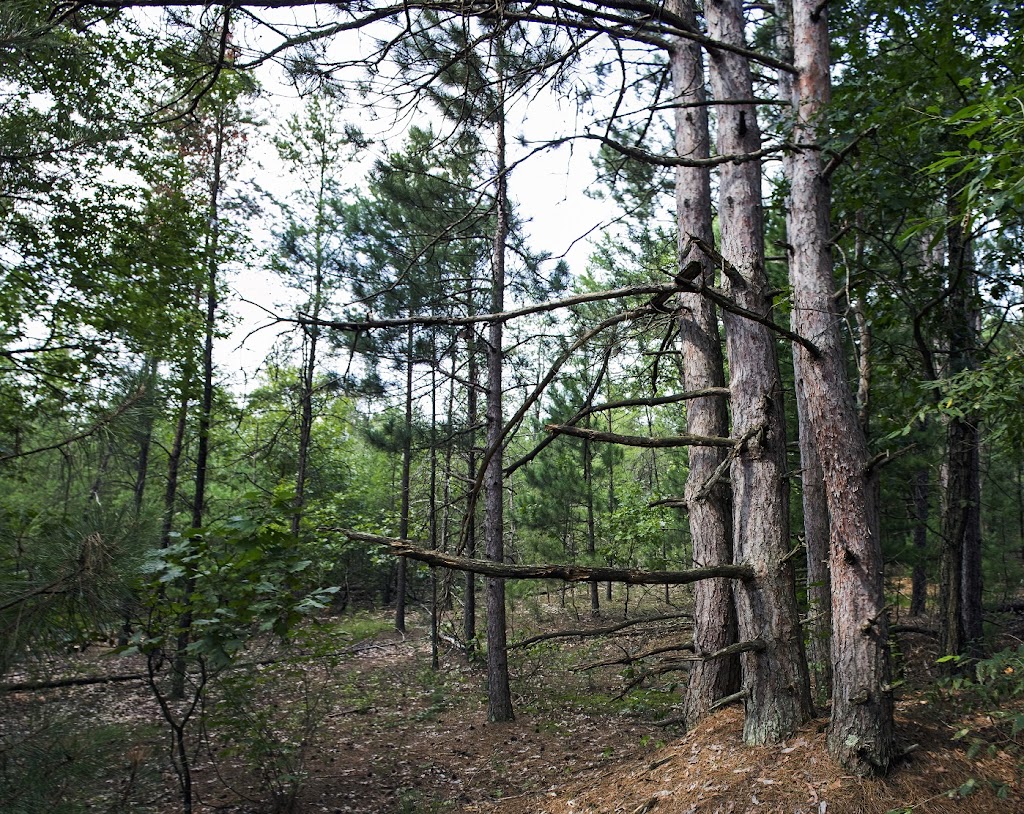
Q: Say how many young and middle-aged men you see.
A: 0